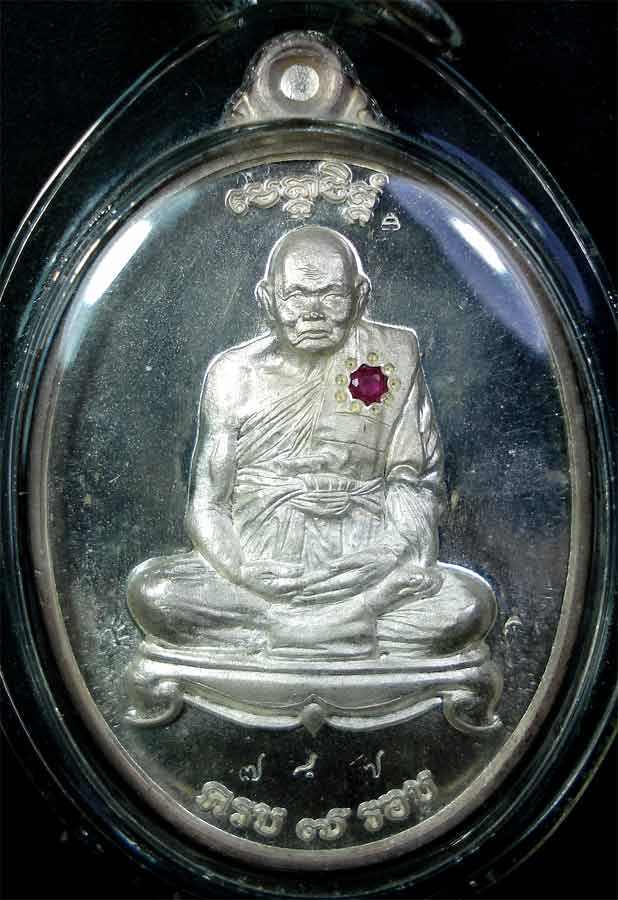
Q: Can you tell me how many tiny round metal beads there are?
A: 9